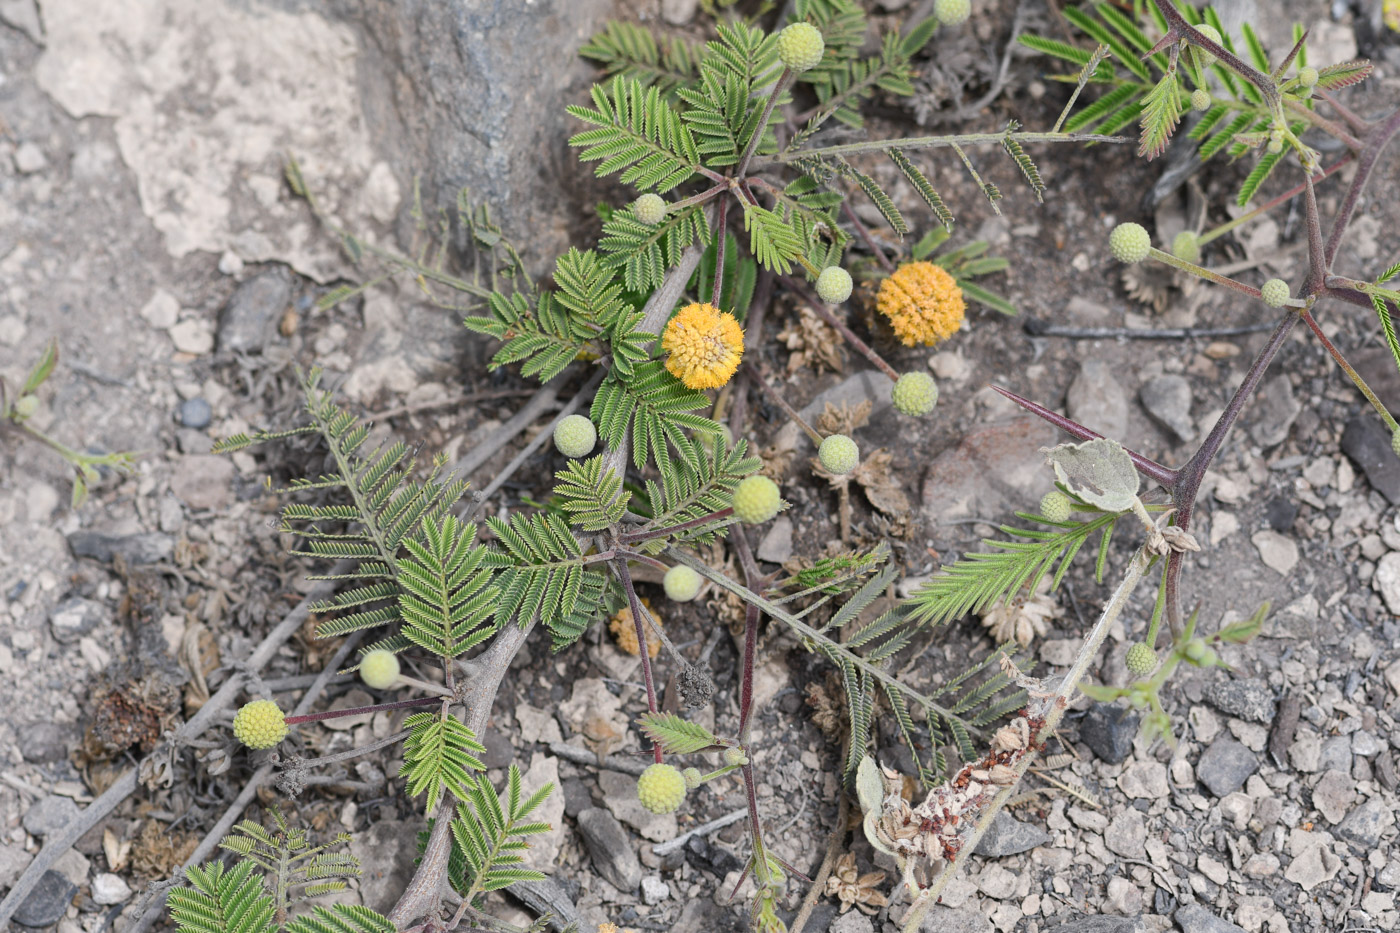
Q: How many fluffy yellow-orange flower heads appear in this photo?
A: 3